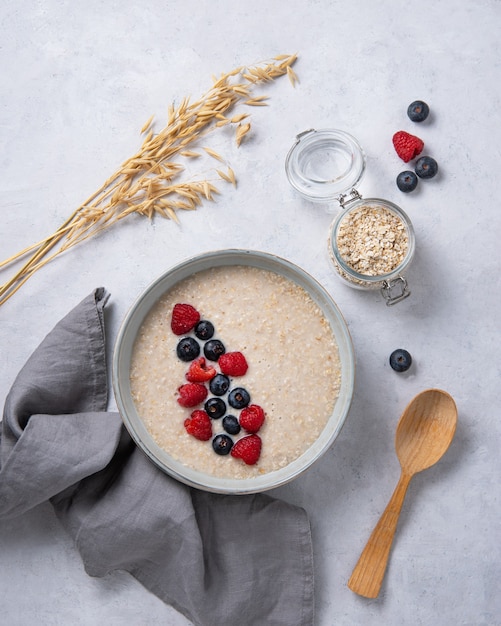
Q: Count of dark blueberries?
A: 12